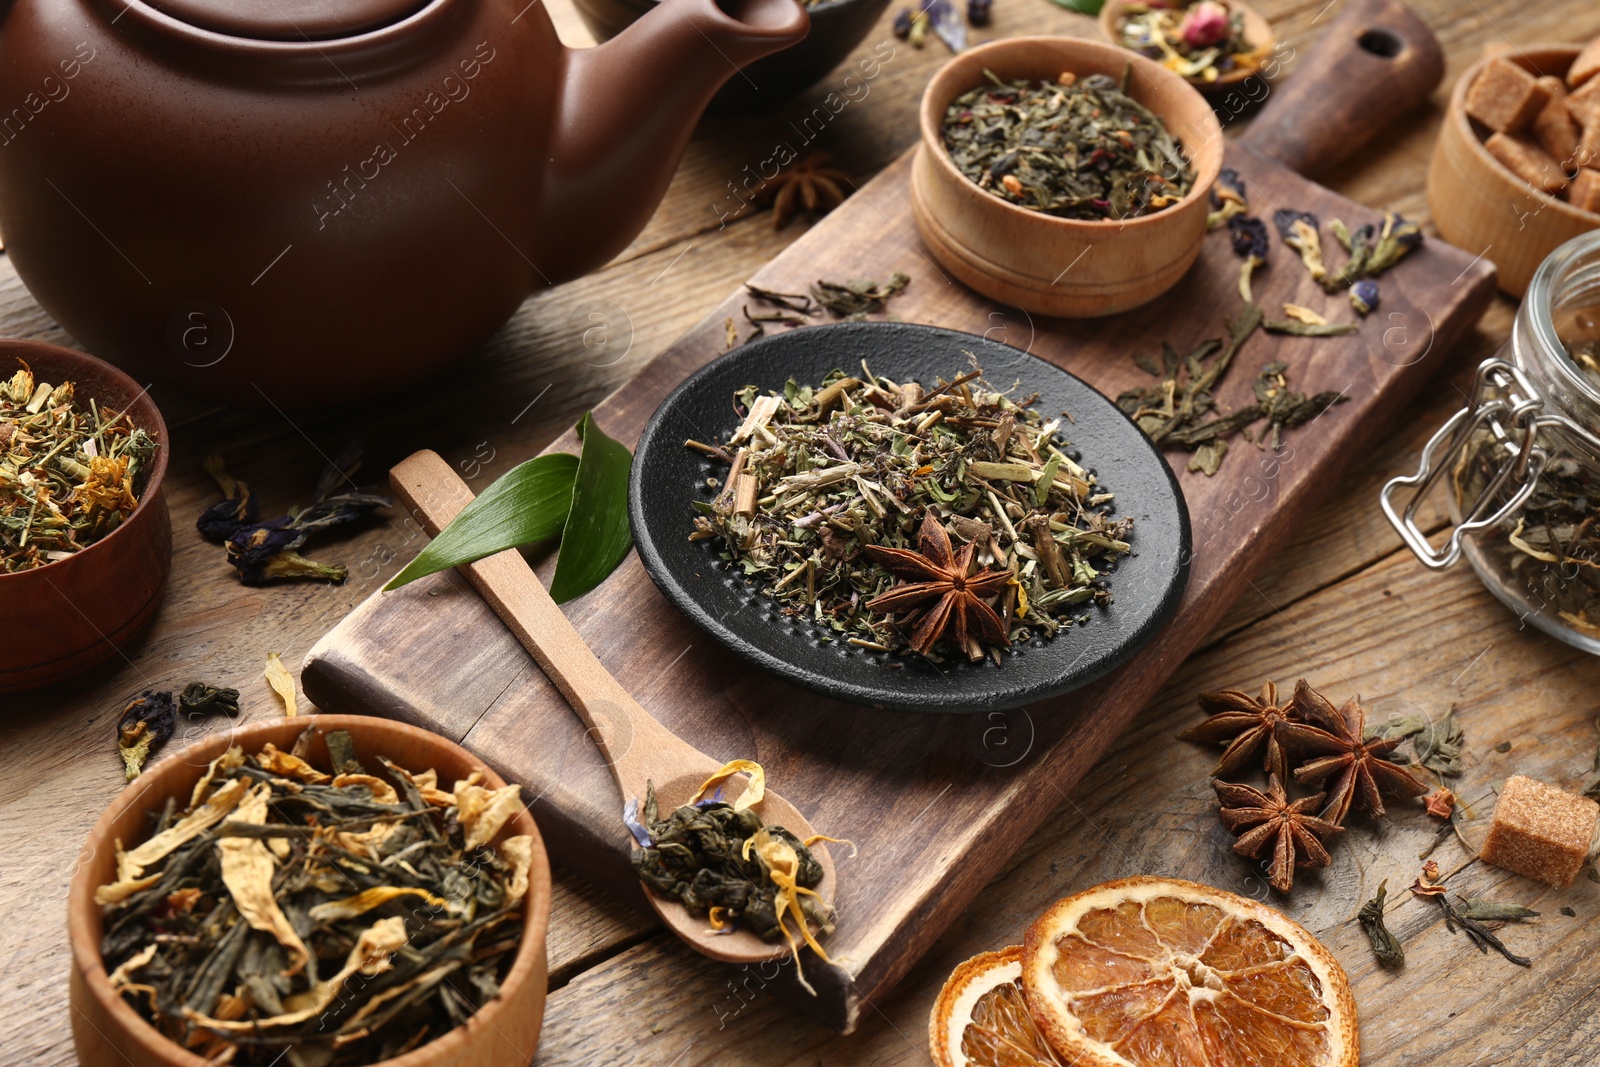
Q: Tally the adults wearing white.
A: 0